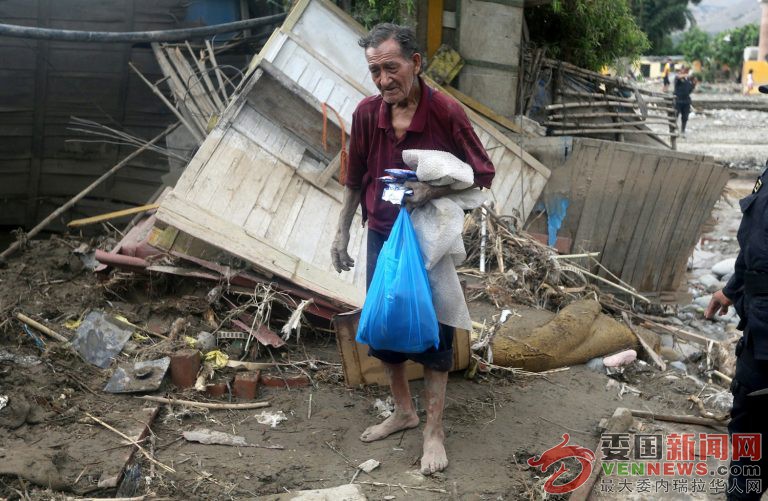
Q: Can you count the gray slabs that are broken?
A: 2